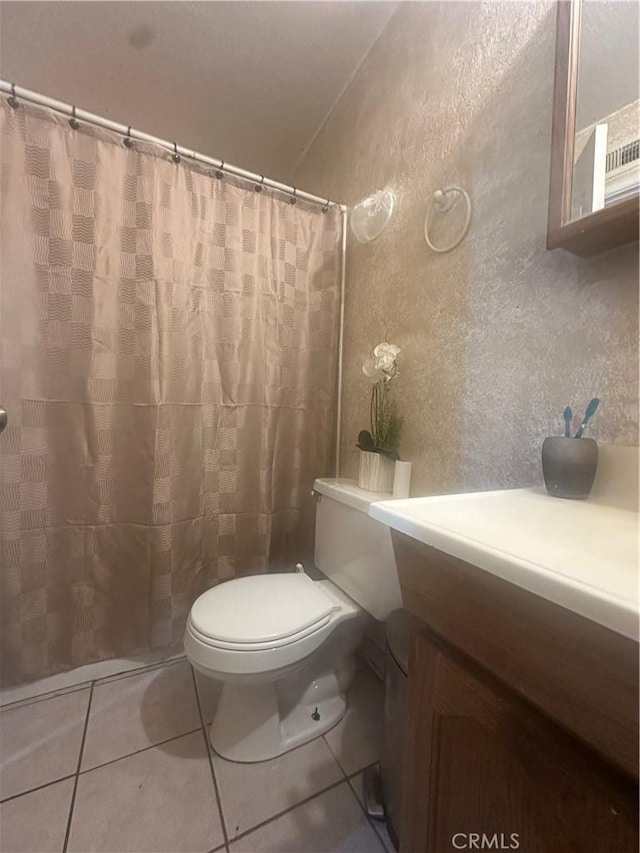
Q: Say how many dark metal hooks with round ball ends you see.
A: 8